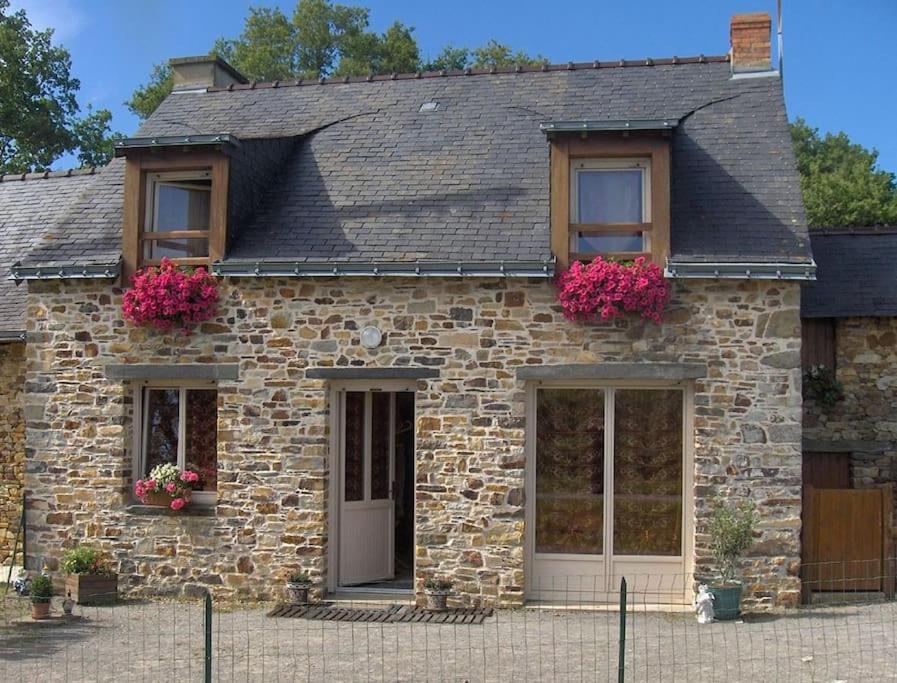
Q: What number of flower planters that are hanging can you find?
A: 2